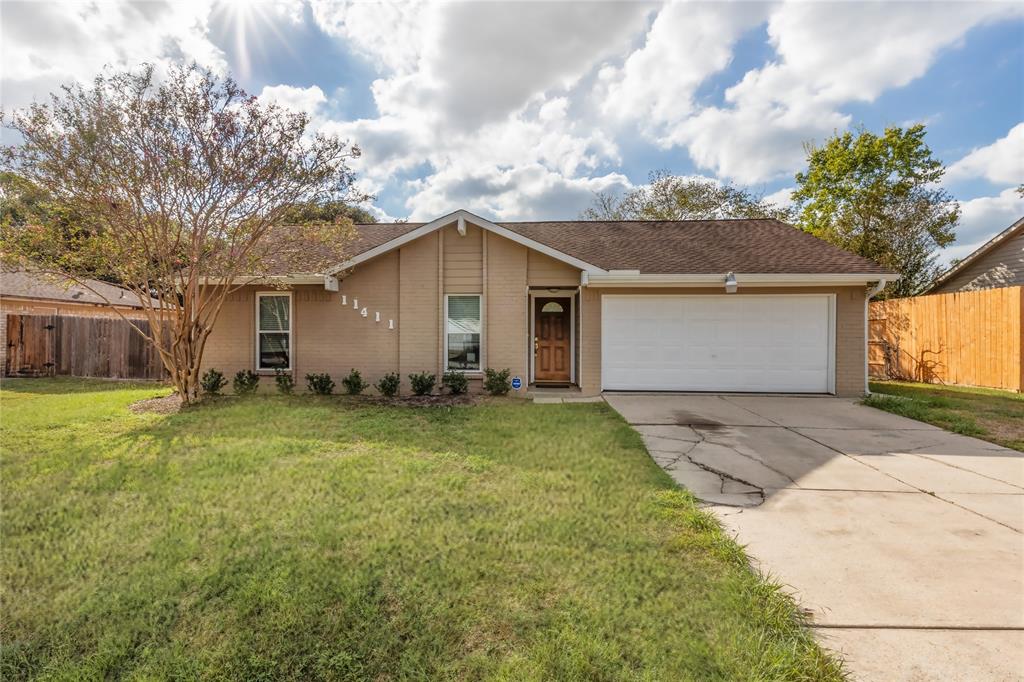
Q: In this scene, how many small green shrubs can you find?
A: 9